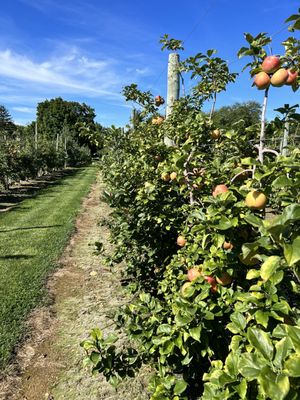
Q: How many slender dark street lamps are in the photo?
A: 0